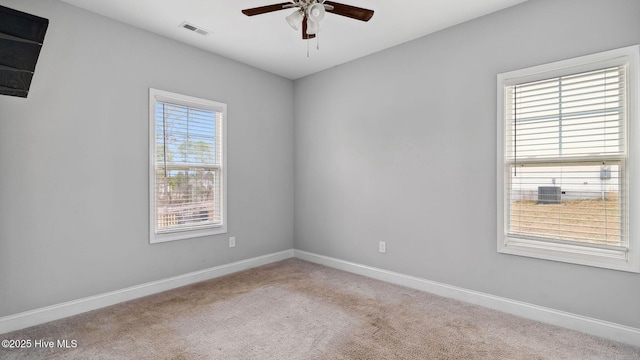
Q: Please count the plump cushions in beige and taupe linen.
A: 0